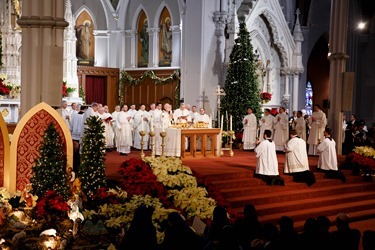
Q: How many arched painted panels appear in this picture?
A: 3